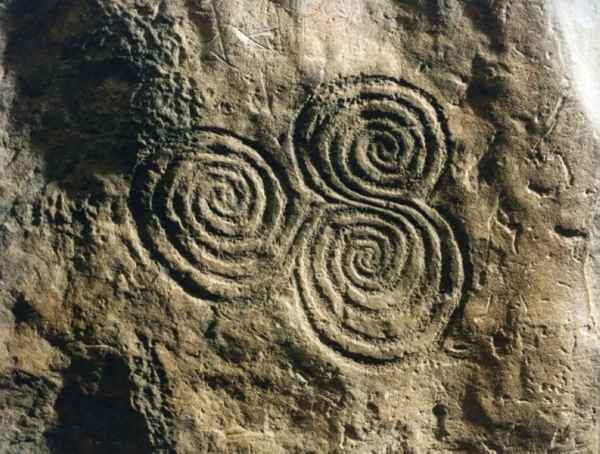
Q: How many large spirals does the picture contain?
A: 3